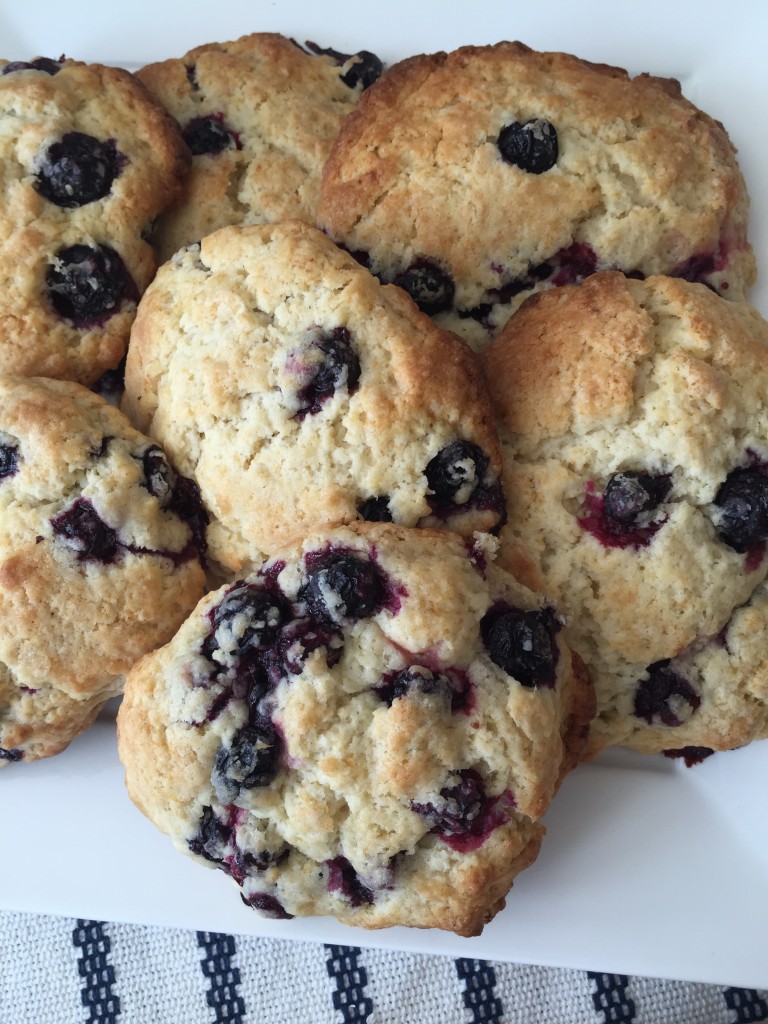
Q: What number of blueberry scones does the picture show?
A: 7